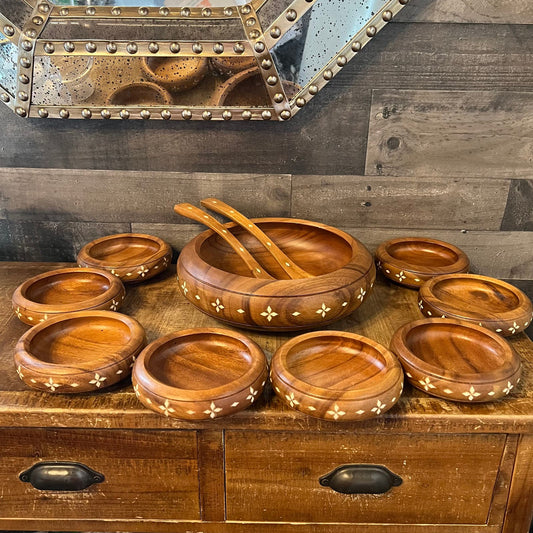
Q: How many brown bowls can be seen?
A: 9